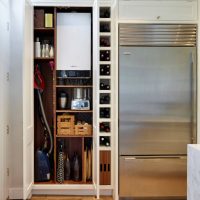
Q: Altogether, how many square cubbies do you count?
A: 10